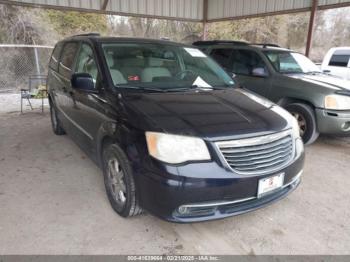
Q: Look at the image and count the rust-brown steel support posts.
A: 2